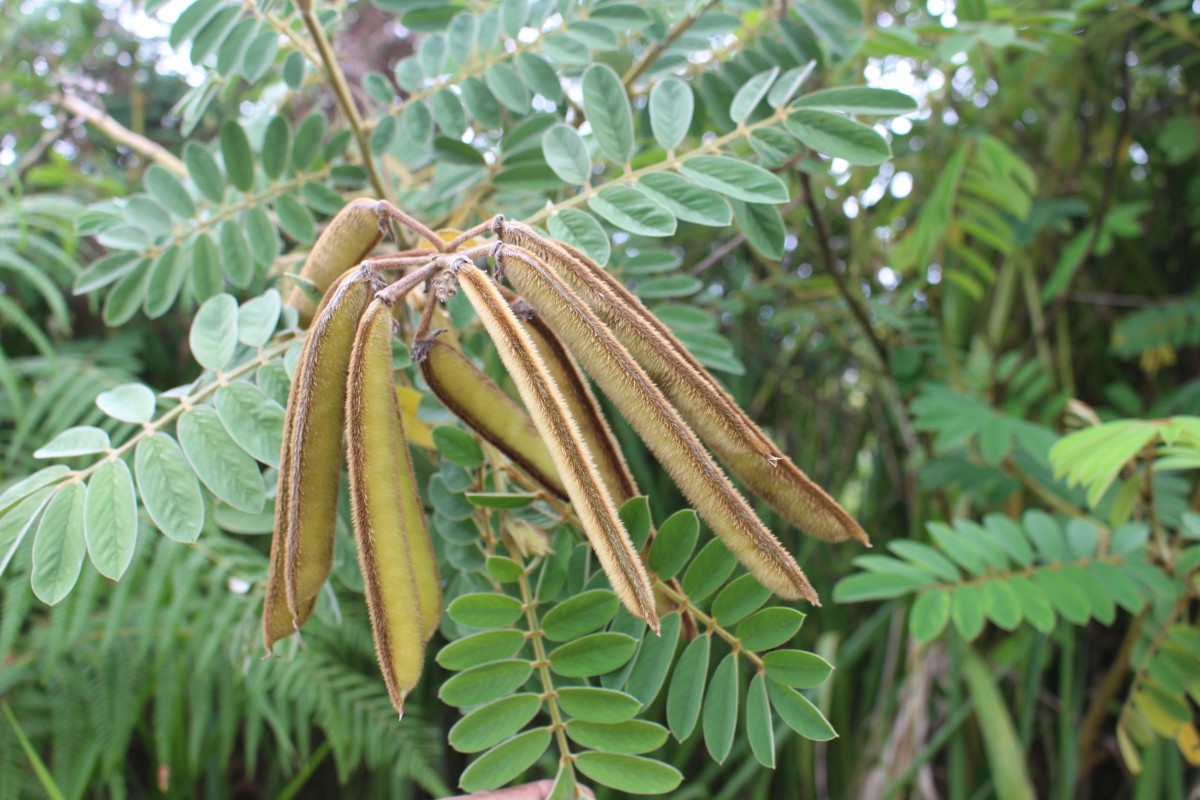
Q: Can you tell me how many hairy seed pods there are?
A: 11